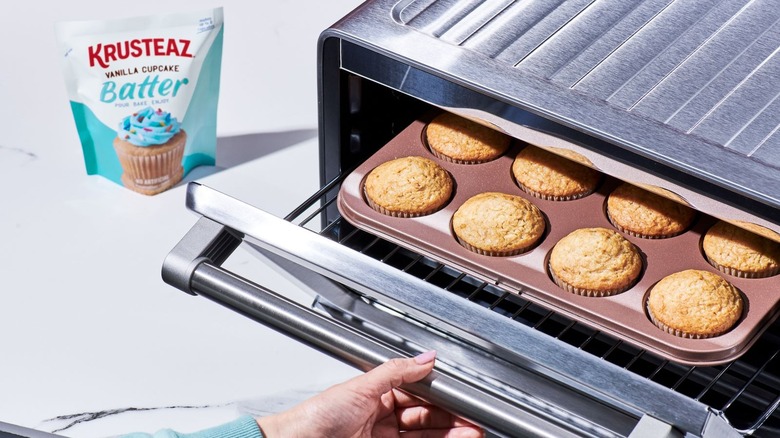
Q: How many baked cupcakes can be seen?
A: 8